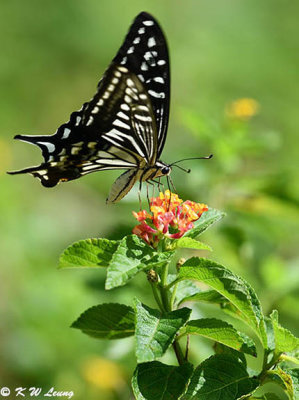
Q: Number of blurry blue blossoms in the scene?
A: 0